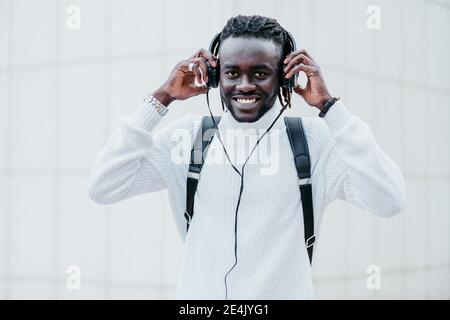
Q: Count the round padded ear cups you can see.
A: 2